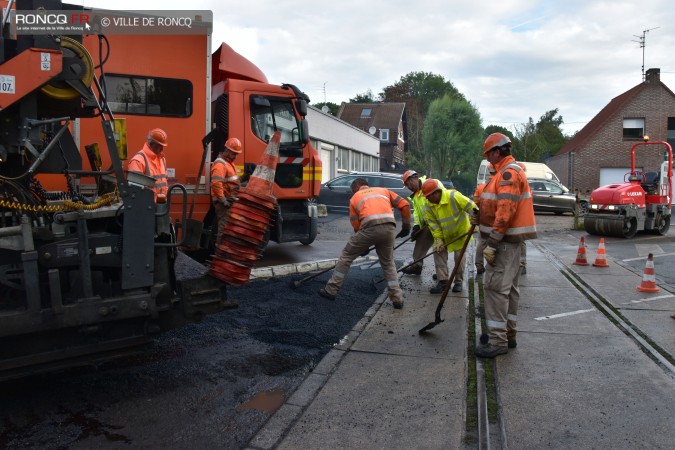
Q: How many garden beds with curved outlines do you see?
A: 0